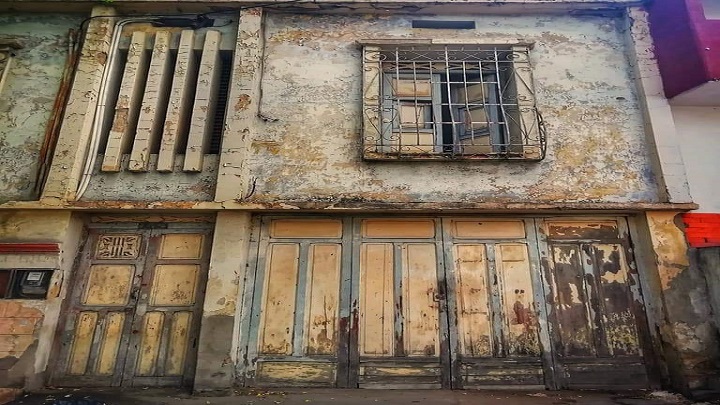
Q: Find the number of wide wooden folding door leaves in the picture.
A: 4